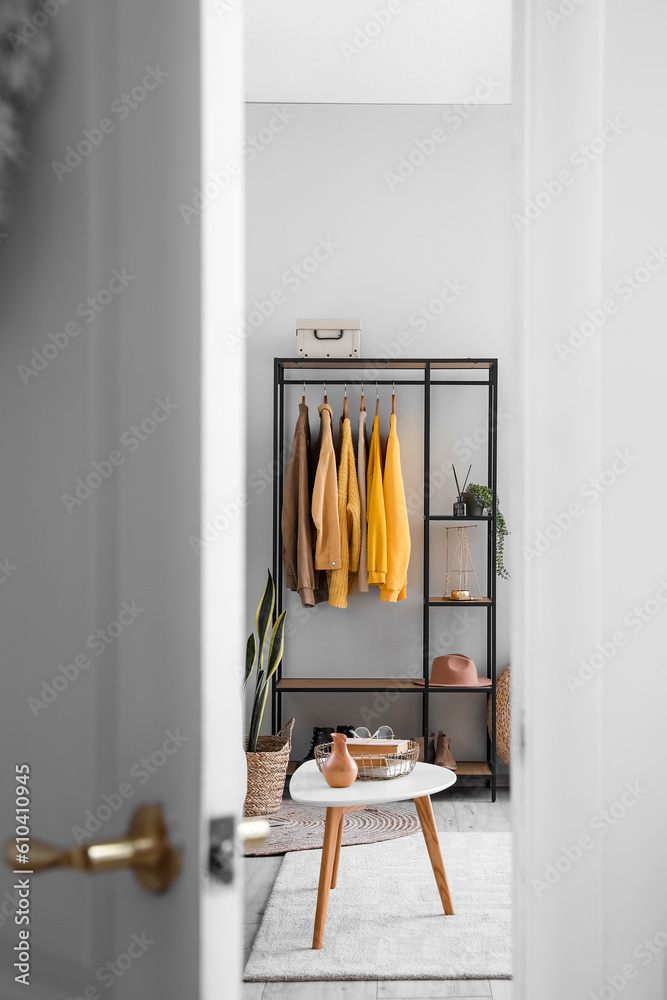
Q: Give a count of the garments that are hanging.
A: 6